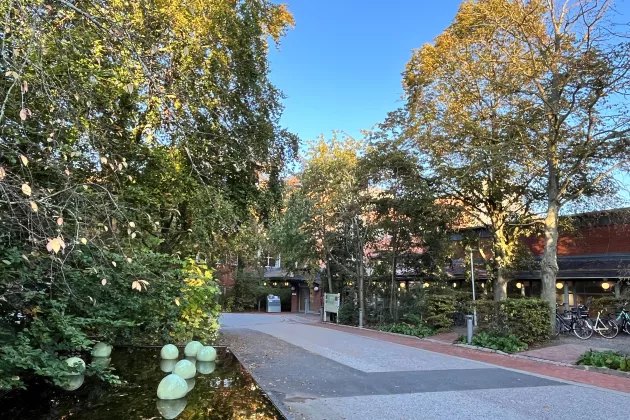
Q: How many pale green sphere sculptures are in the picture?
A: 7